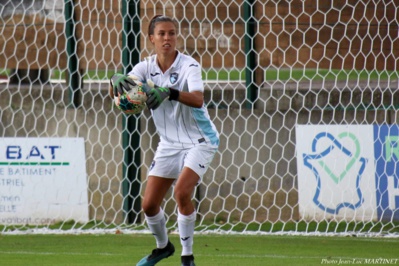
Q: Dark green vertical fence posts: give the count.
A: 3